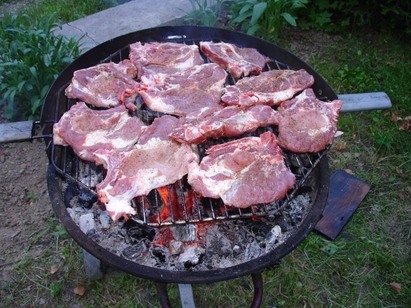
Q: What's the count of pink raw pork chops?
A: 10